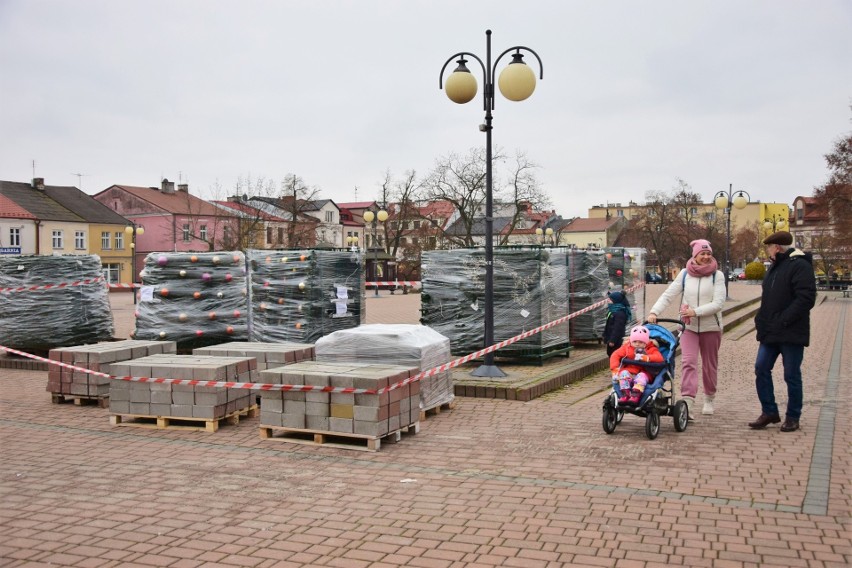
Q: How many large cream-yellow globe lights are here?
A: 2